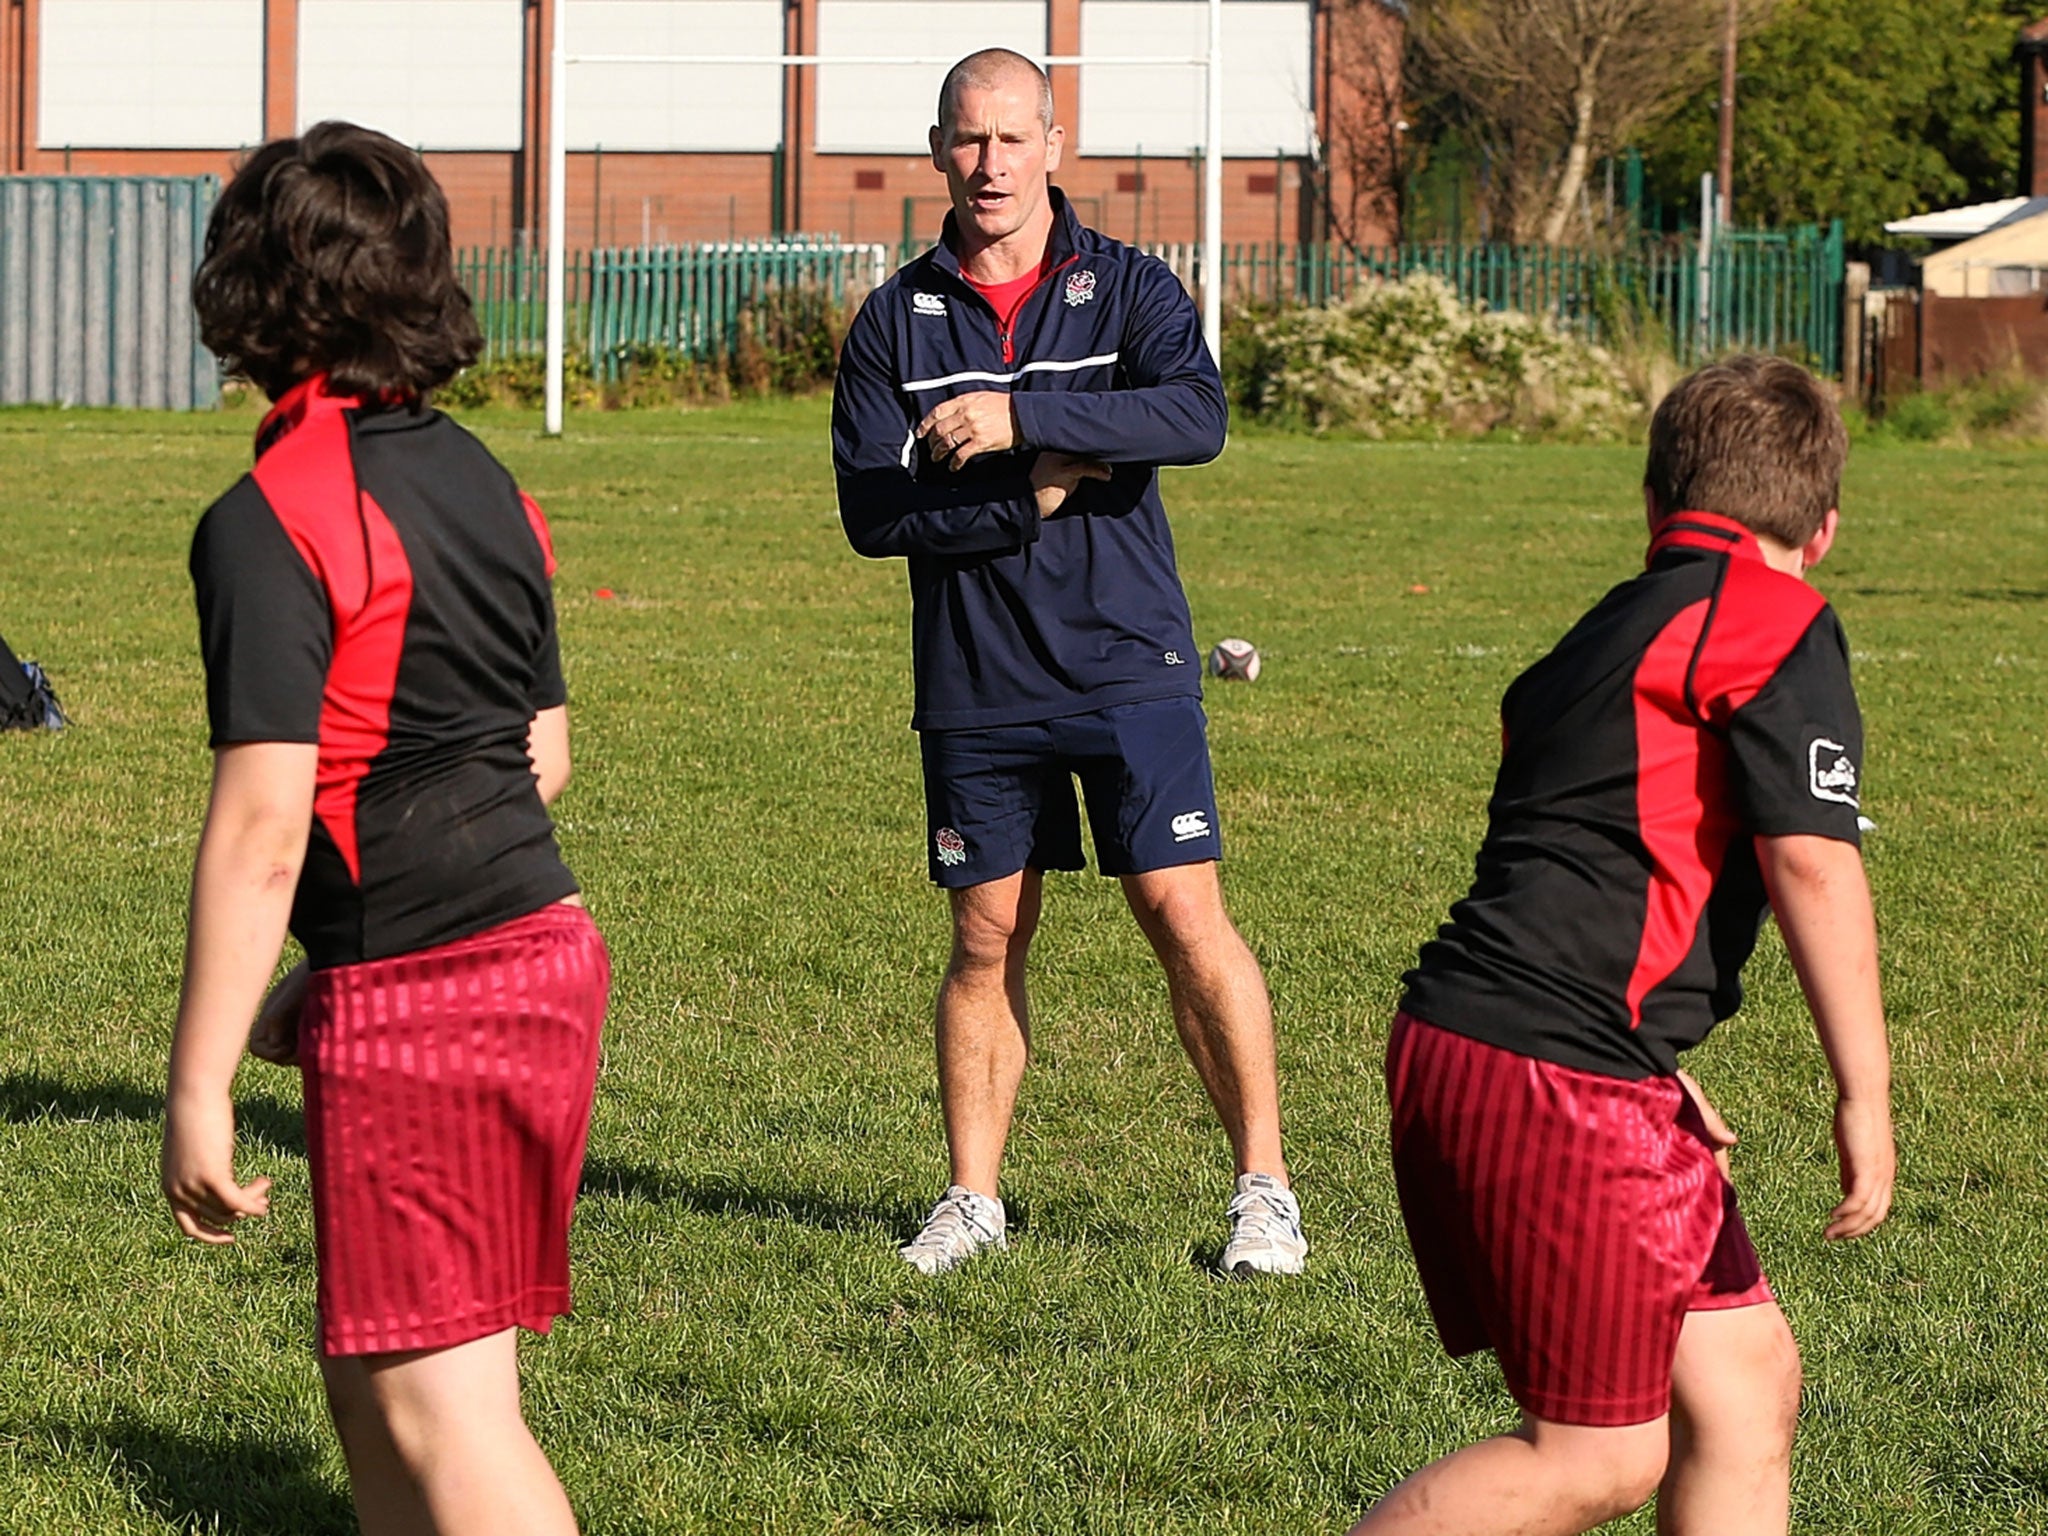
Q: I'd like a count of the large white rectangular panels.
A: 5